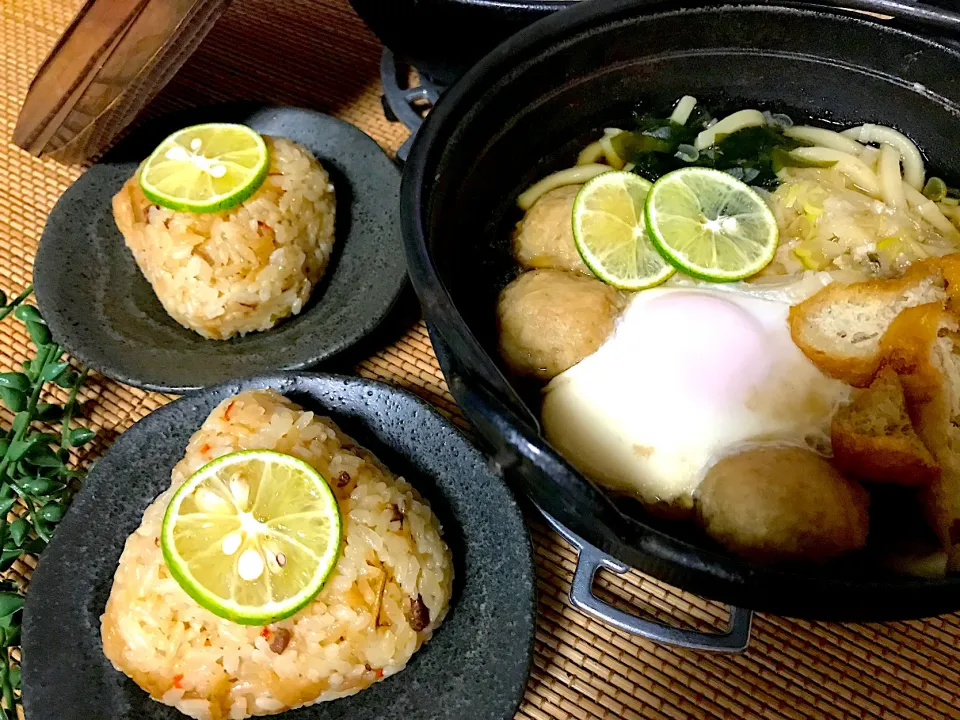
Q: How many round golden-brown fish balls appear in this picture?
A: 3